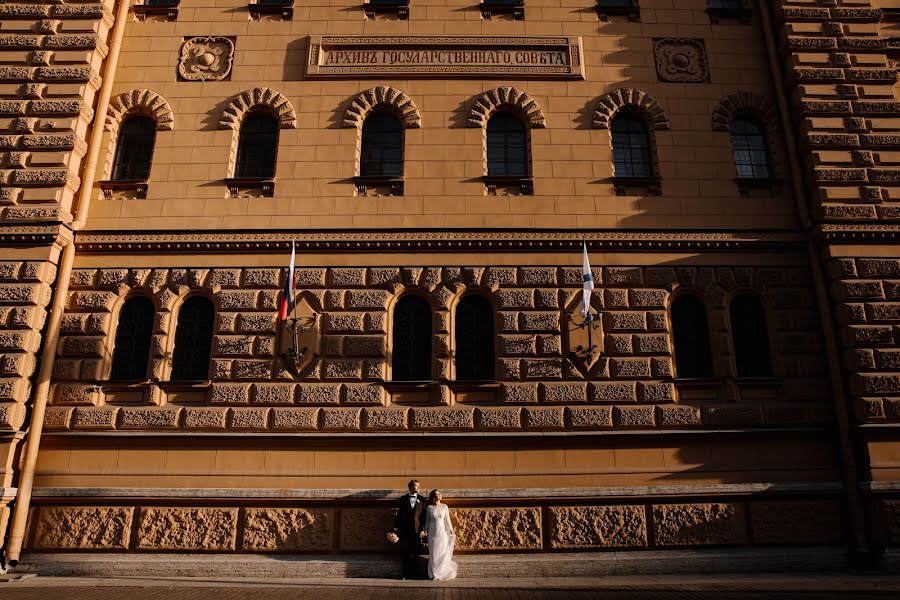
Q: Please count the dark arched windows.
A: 12